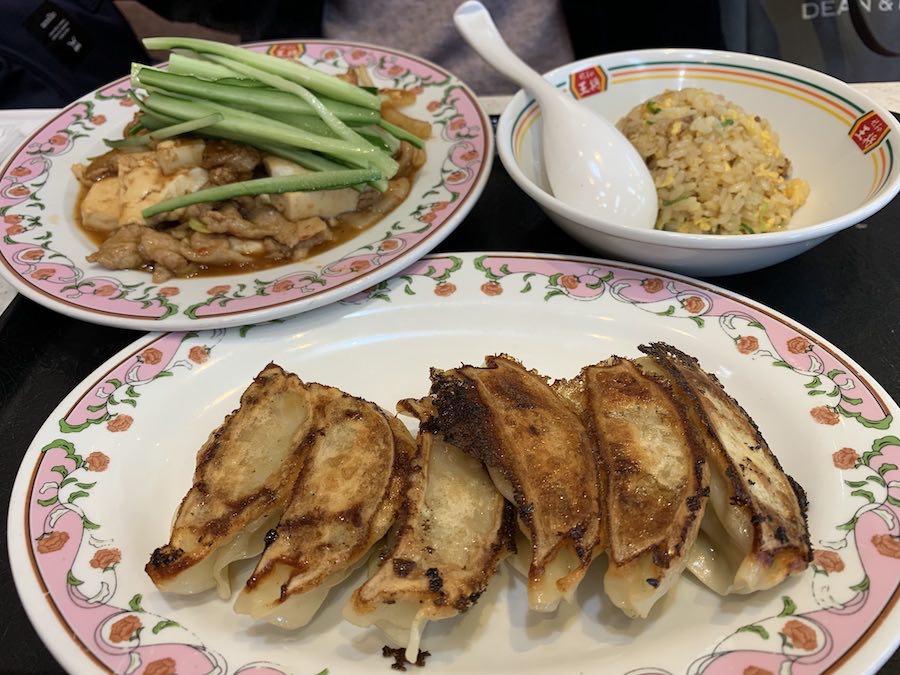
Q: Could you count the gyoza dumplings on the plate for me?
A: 6